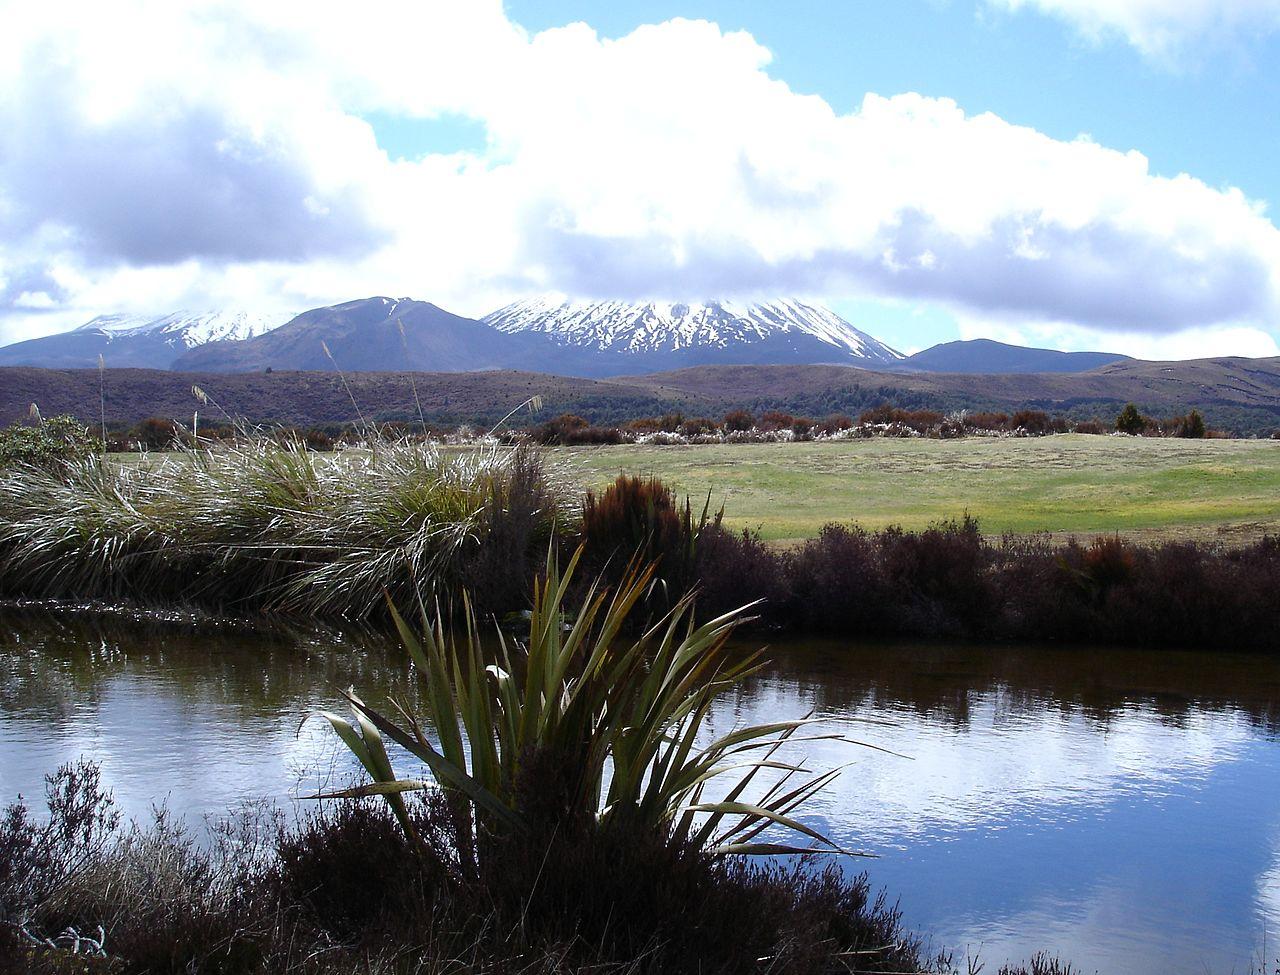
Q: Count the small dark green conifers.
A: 2